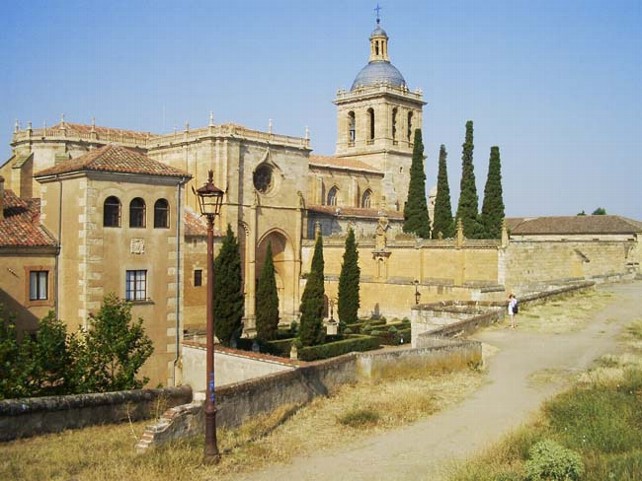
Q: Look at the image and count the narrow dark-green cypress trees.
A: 8